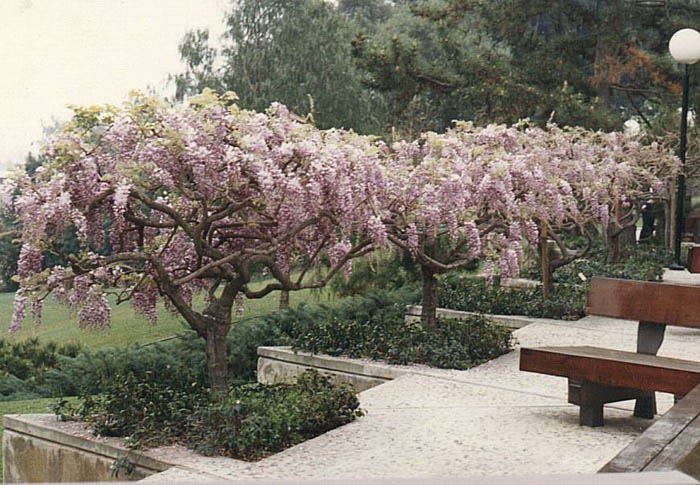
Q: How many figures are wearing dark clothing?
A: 1